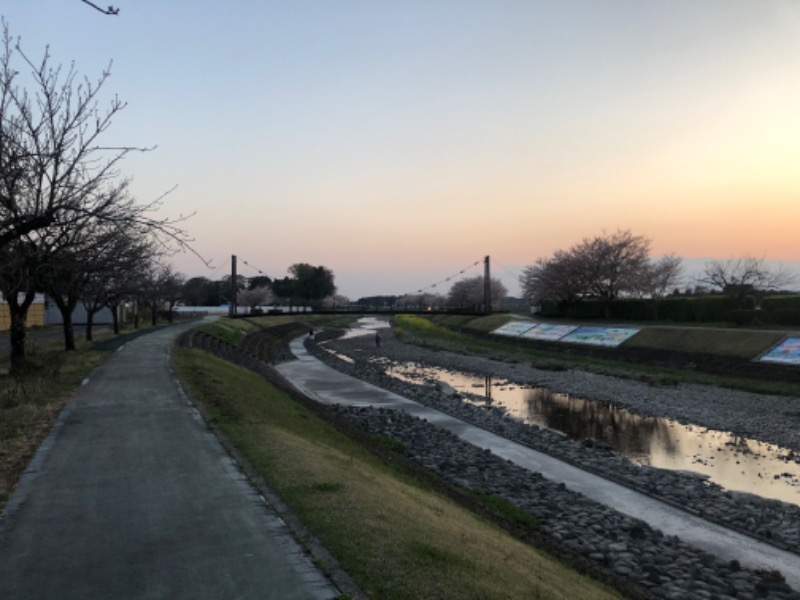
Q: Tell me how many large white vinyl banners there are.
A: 4